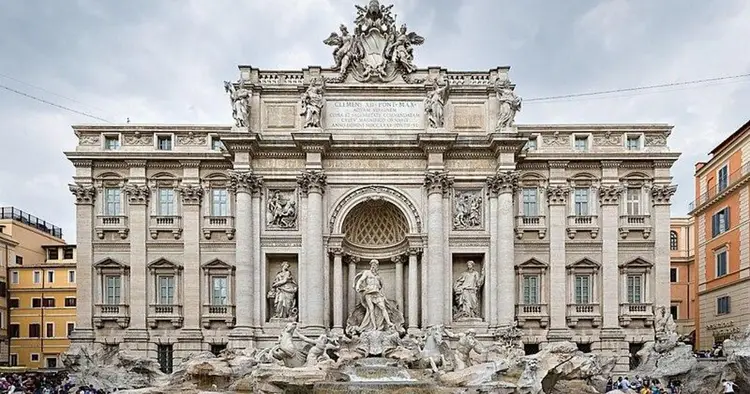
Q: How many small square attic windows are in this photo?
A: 6